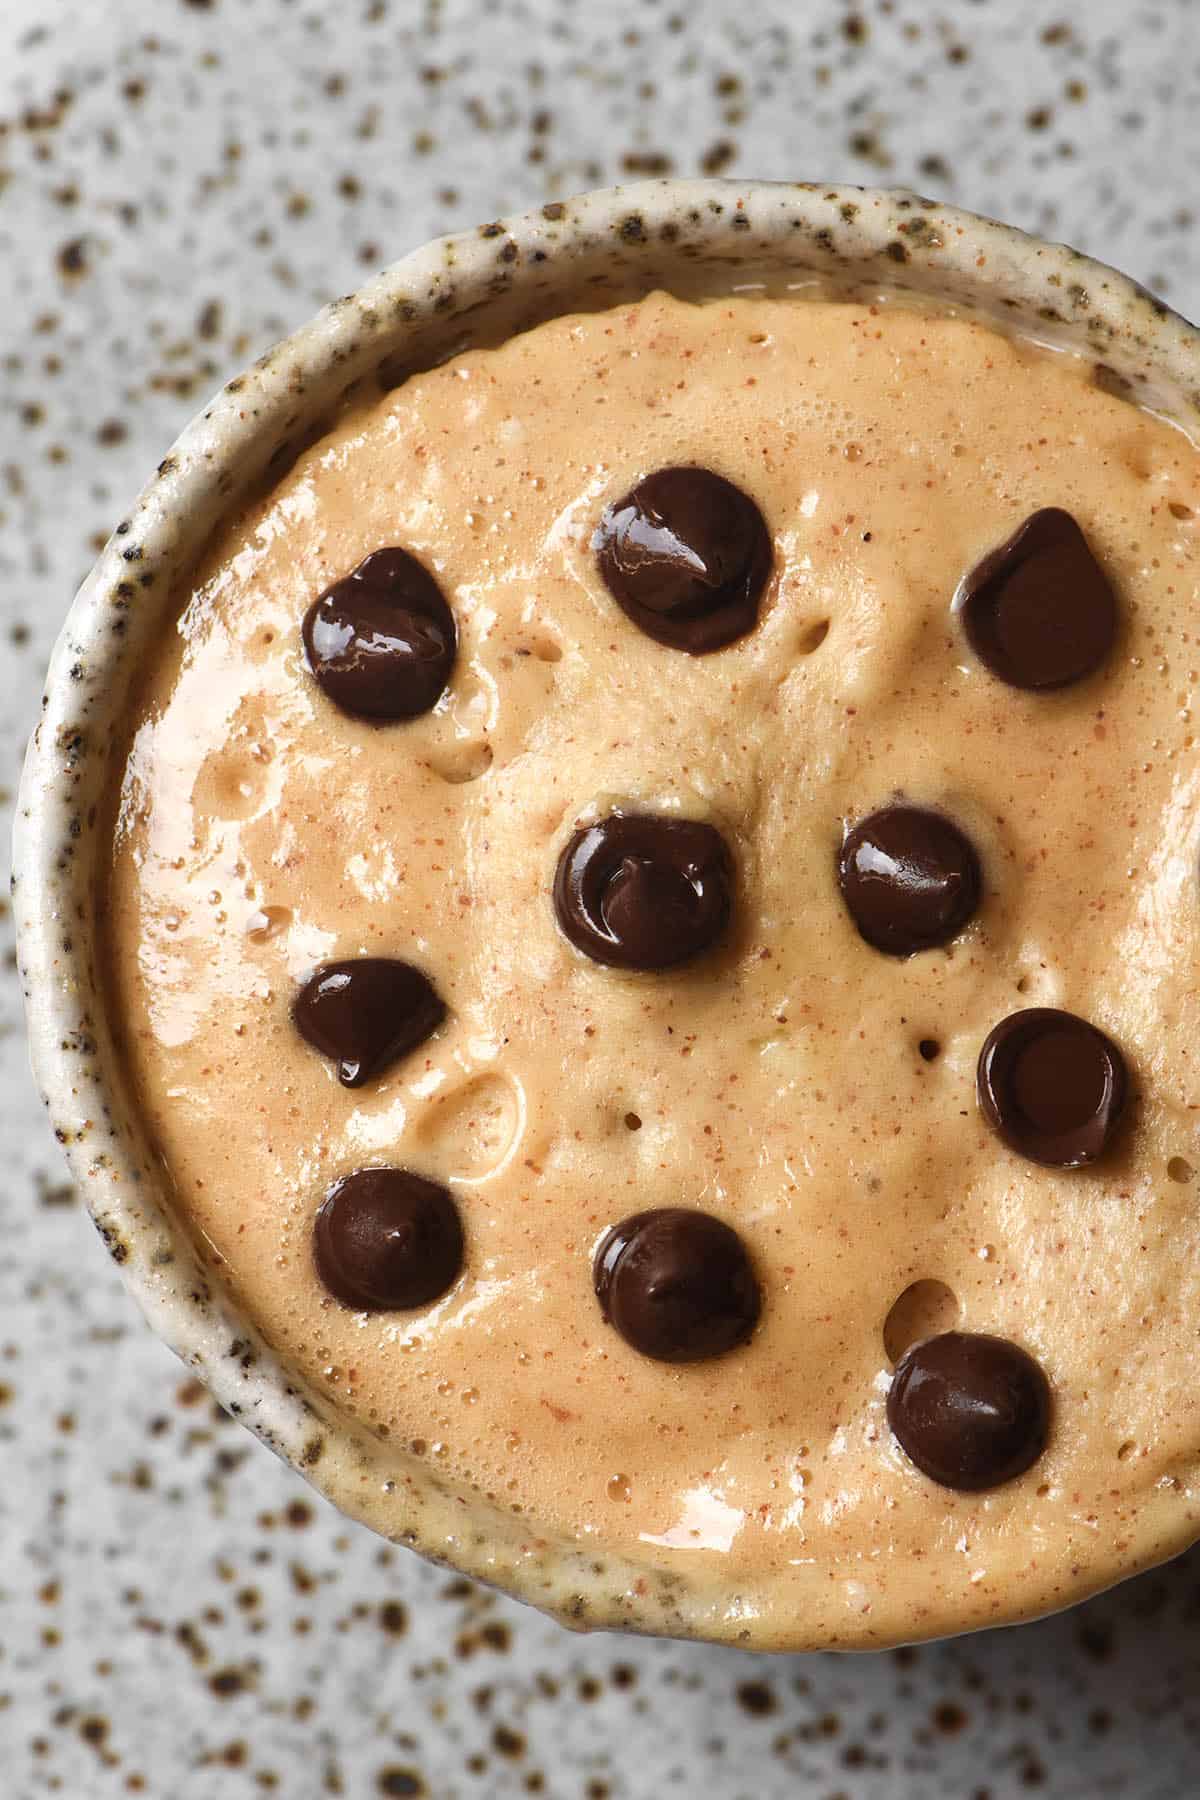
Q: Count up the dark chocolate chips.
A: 10